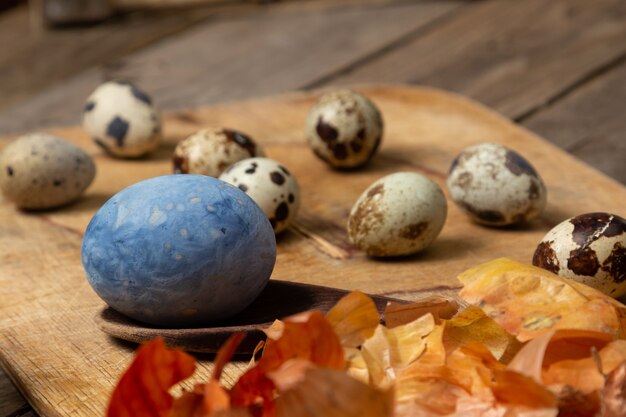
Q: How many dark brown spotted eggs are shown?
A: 8